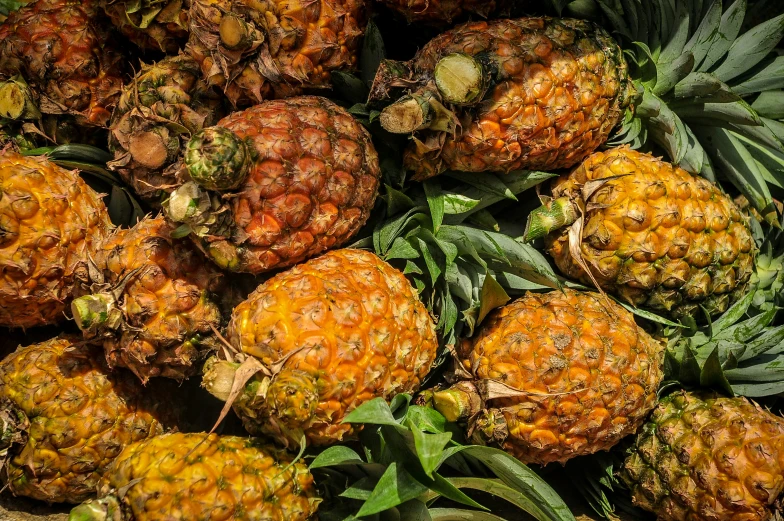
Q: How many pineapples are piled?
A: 15